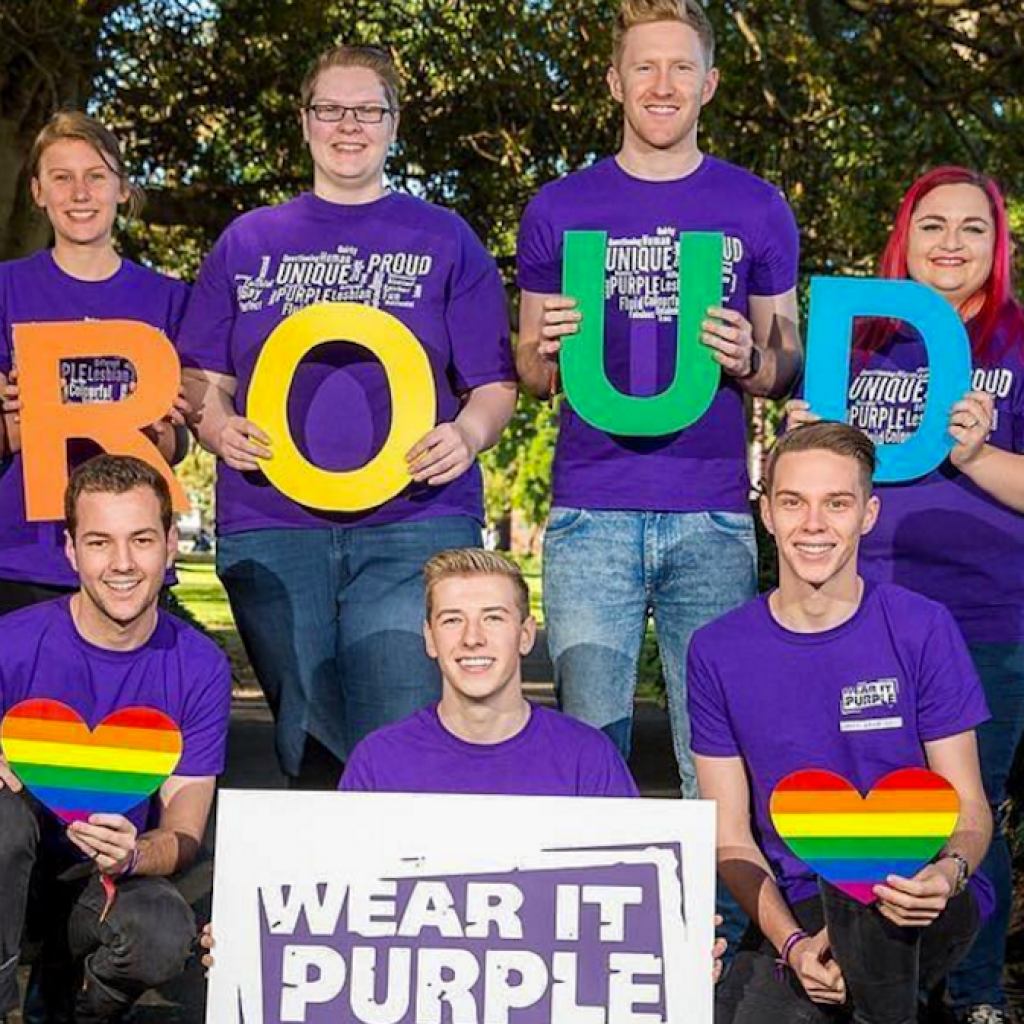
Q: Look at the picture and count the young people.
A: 7